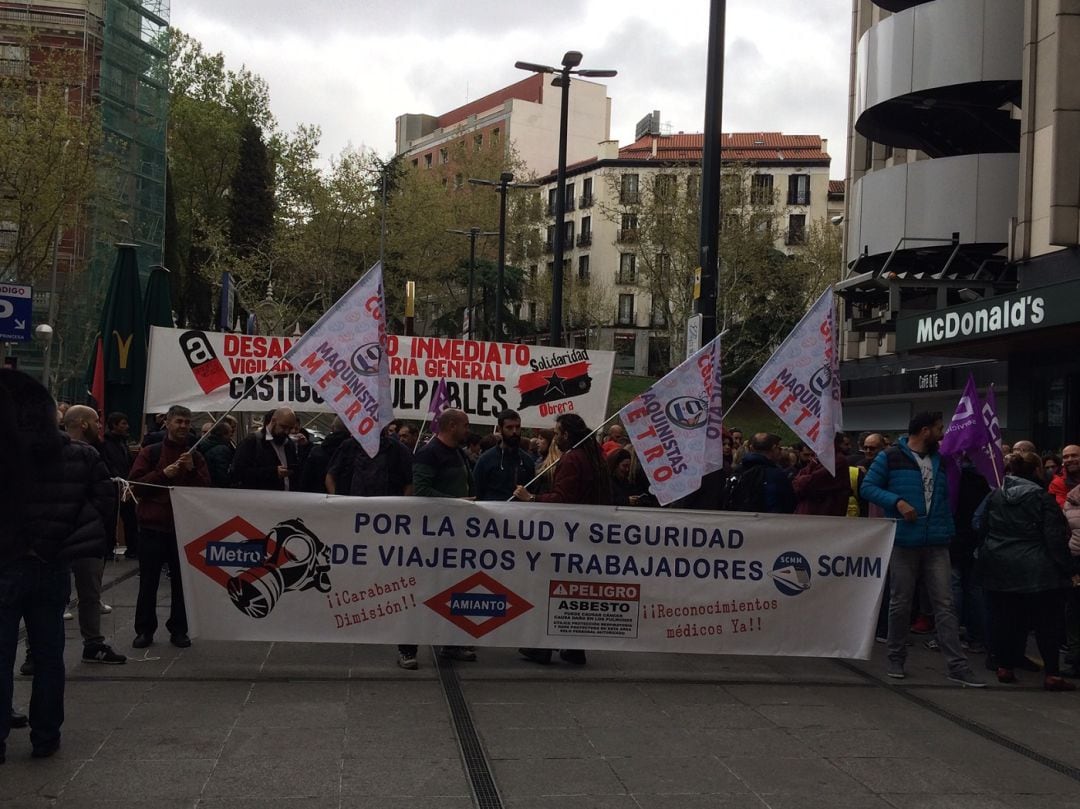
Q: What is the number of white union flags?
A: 3